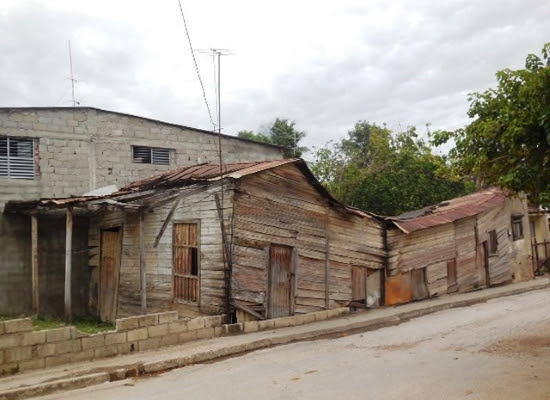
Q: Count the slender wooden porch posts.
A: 3